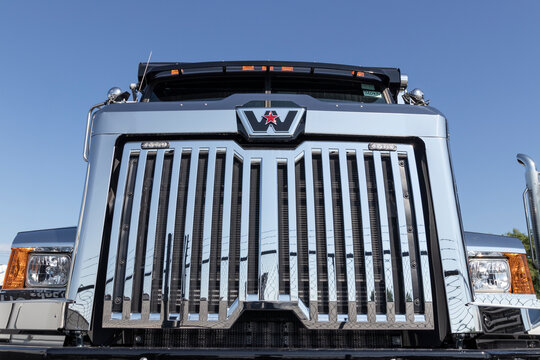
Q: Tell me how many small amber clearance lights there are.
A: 5